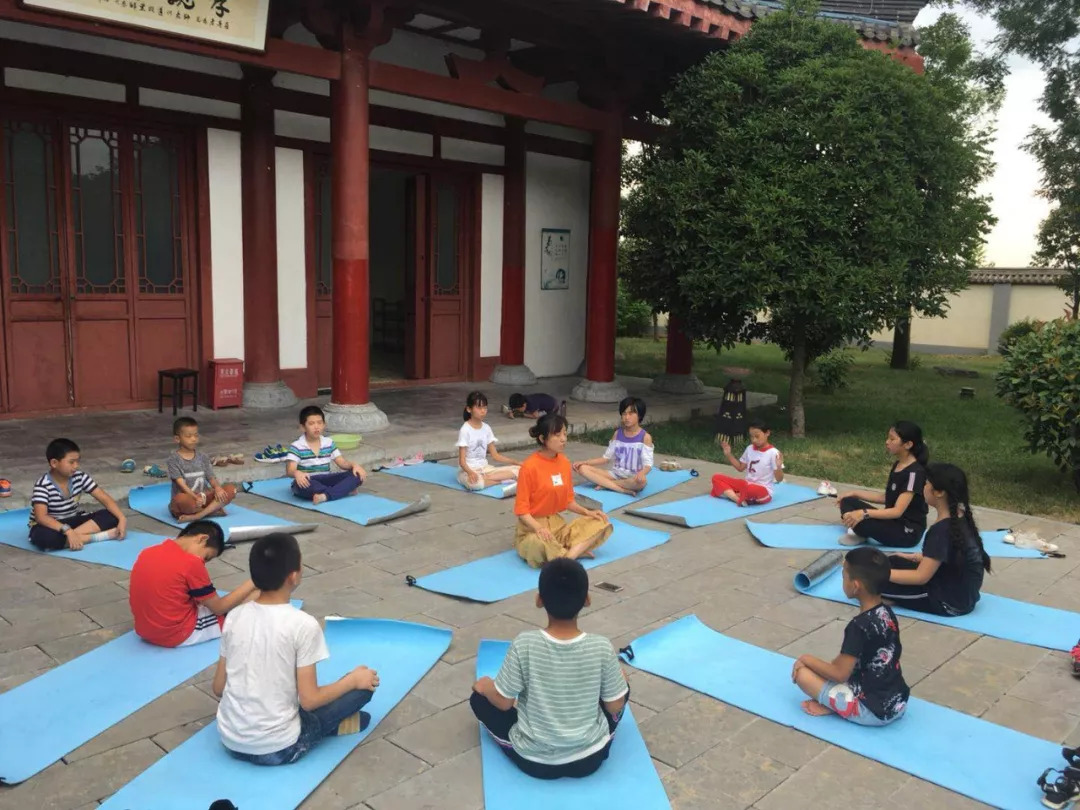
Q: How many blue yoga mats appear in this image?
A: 13